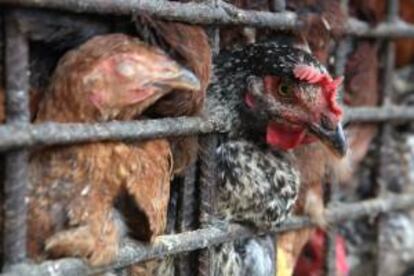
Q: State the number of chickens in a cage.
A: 2